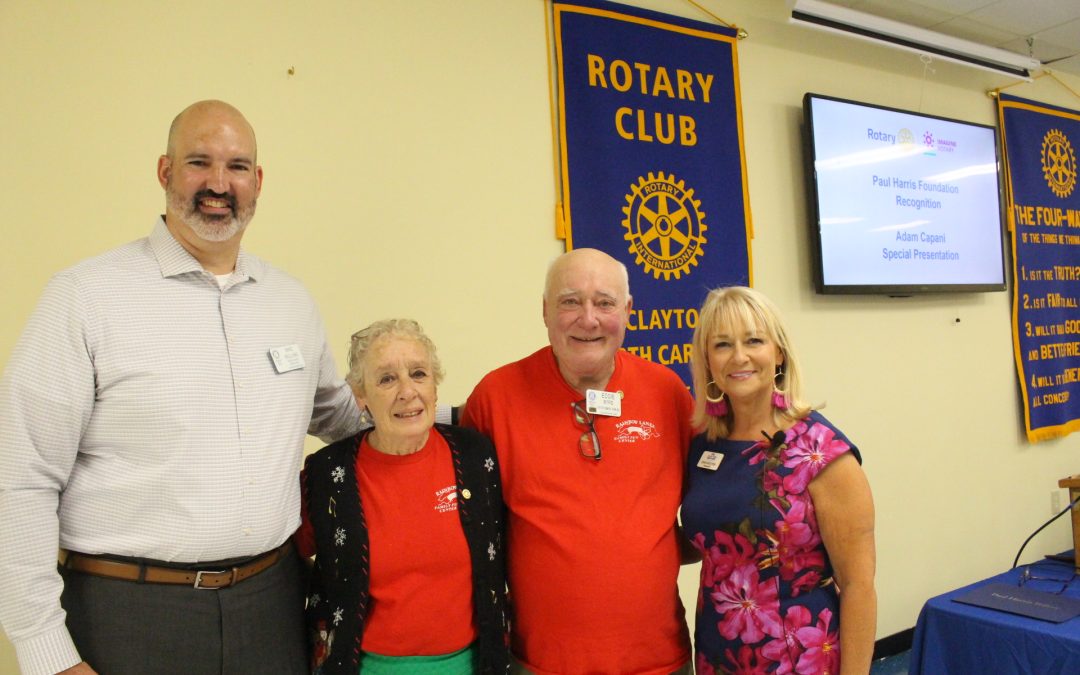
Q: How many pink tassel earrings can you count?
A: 2